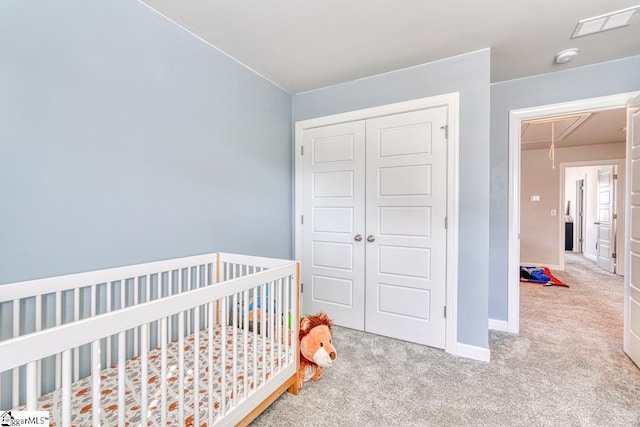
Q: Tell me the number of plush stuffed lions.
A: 1